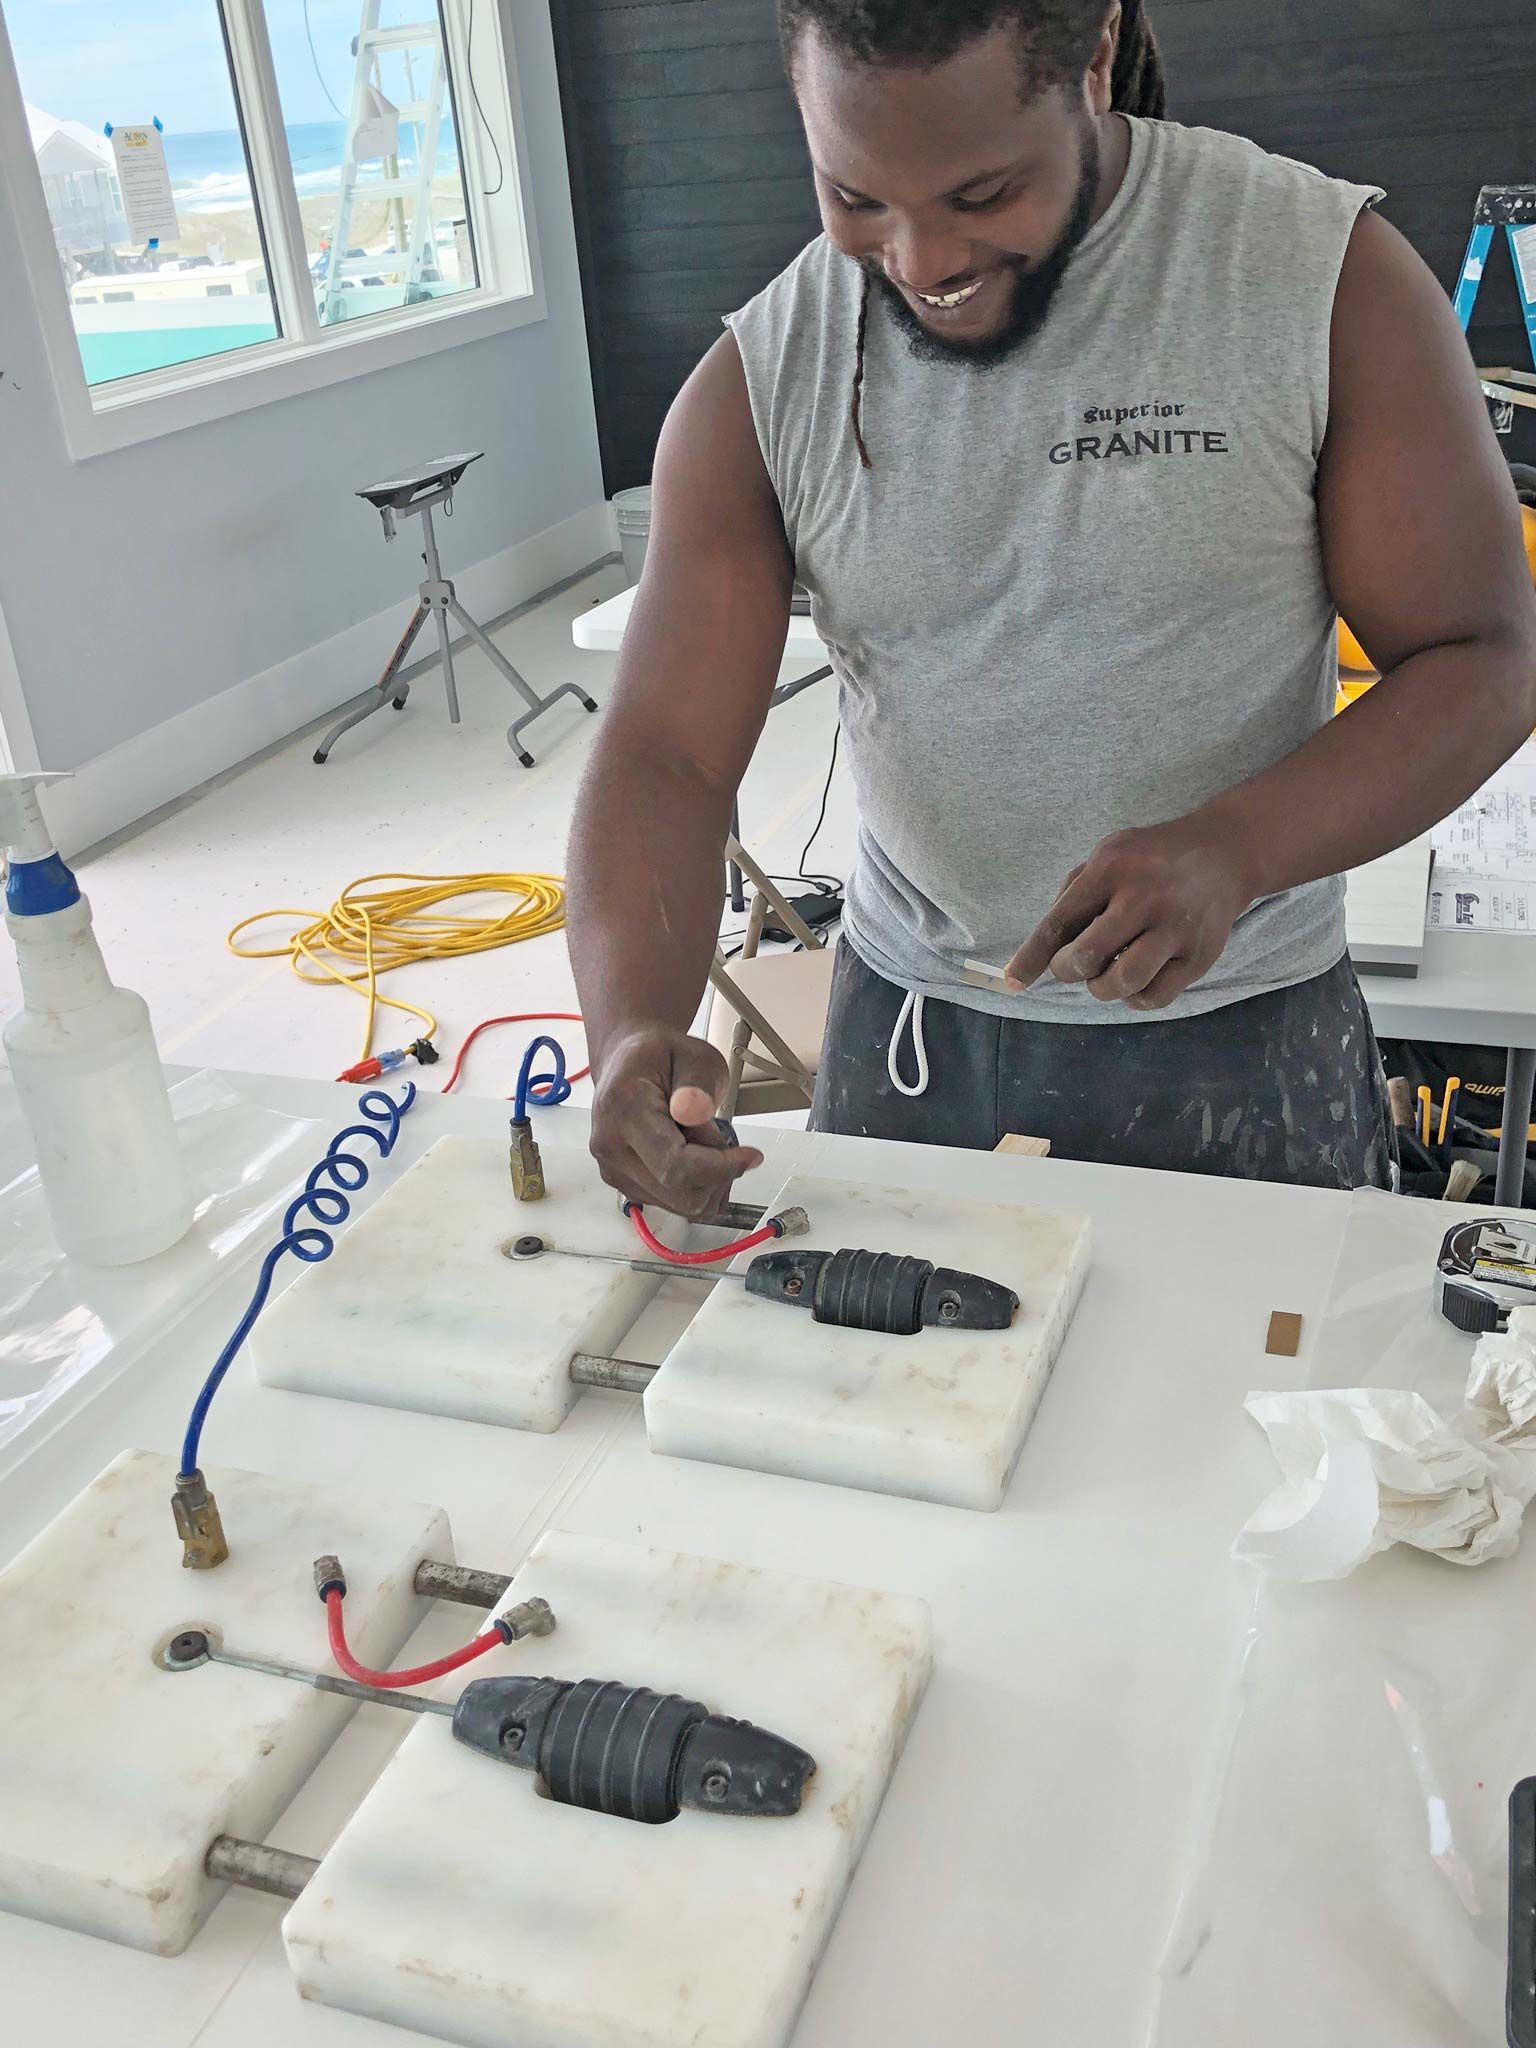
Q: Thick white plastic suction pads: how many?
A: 4